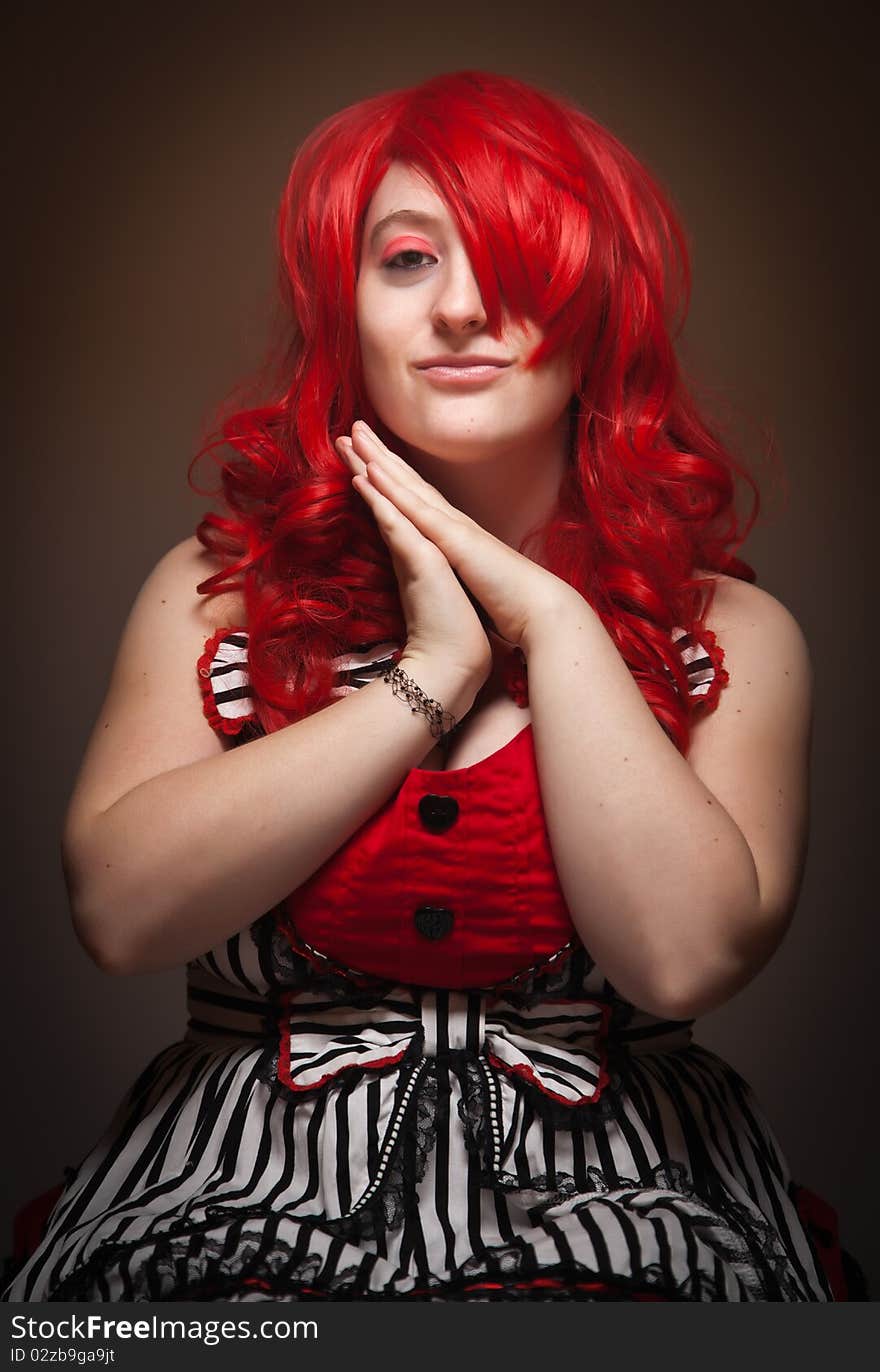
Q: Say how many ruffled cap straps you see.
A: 2